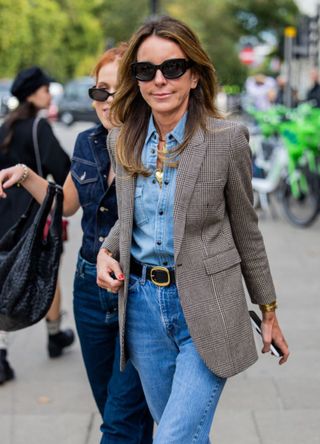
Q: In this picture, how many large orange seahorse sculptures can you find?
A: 0